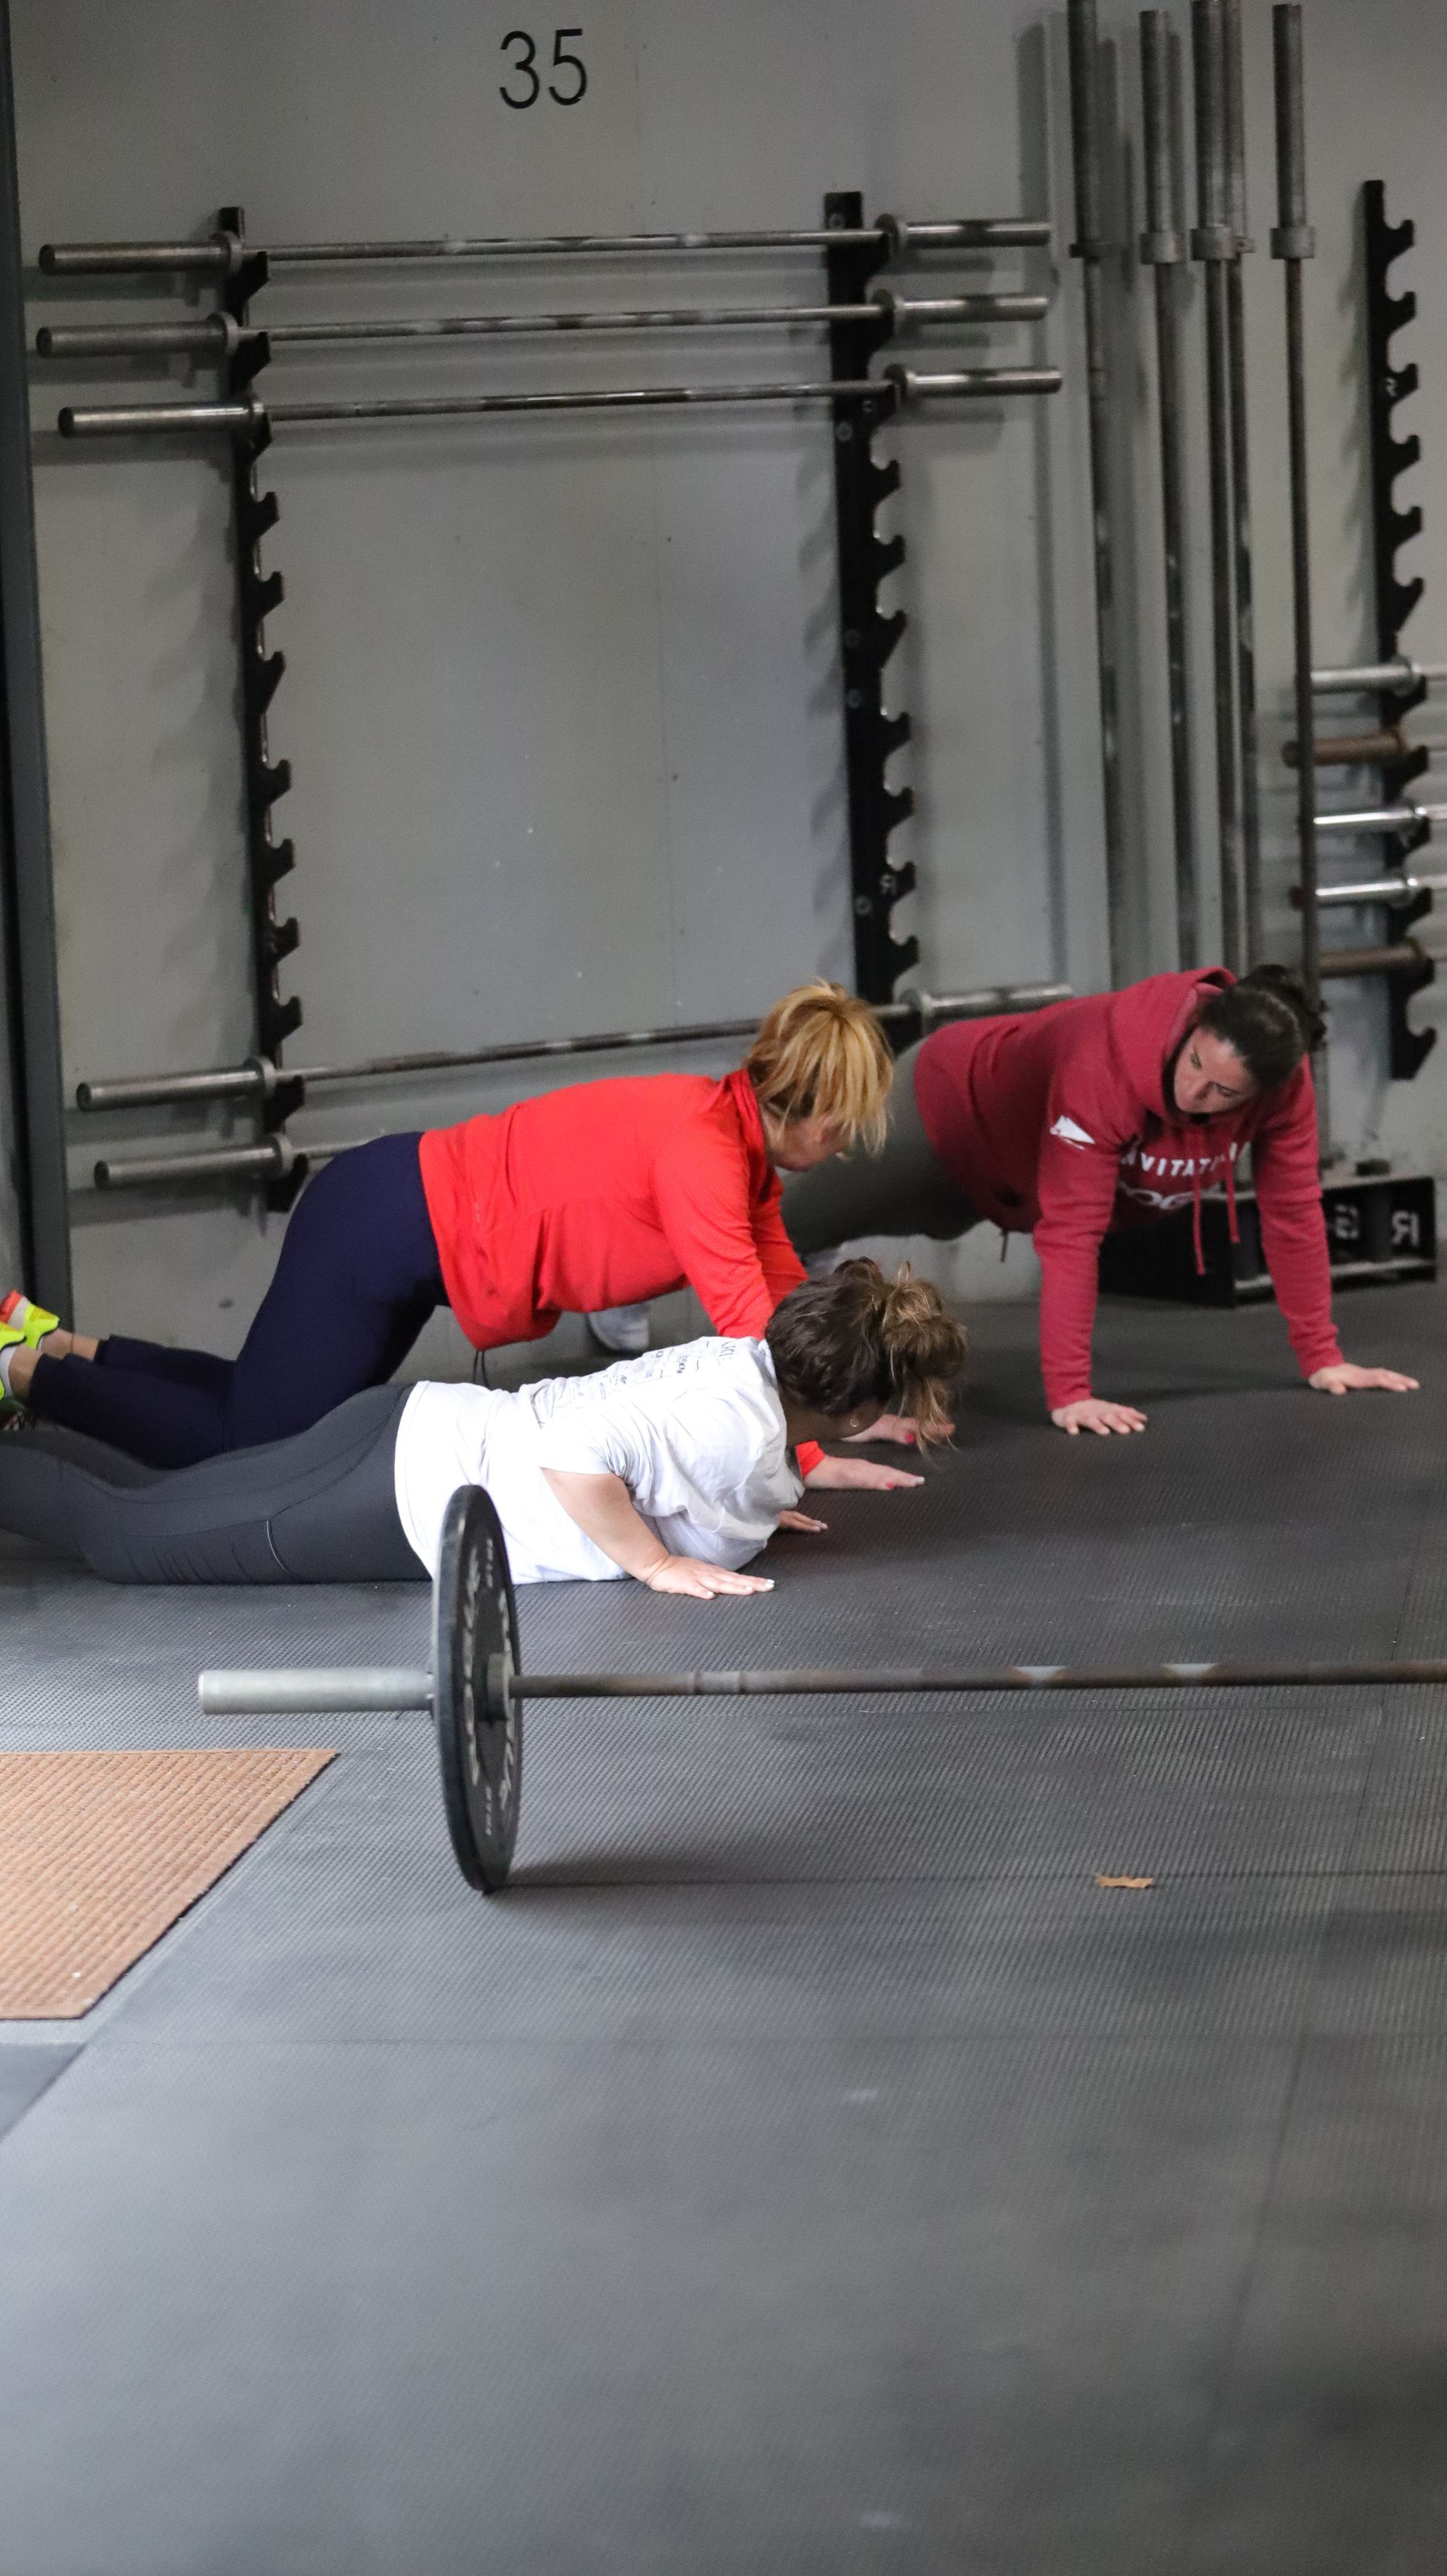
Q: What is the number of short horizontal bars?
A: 5